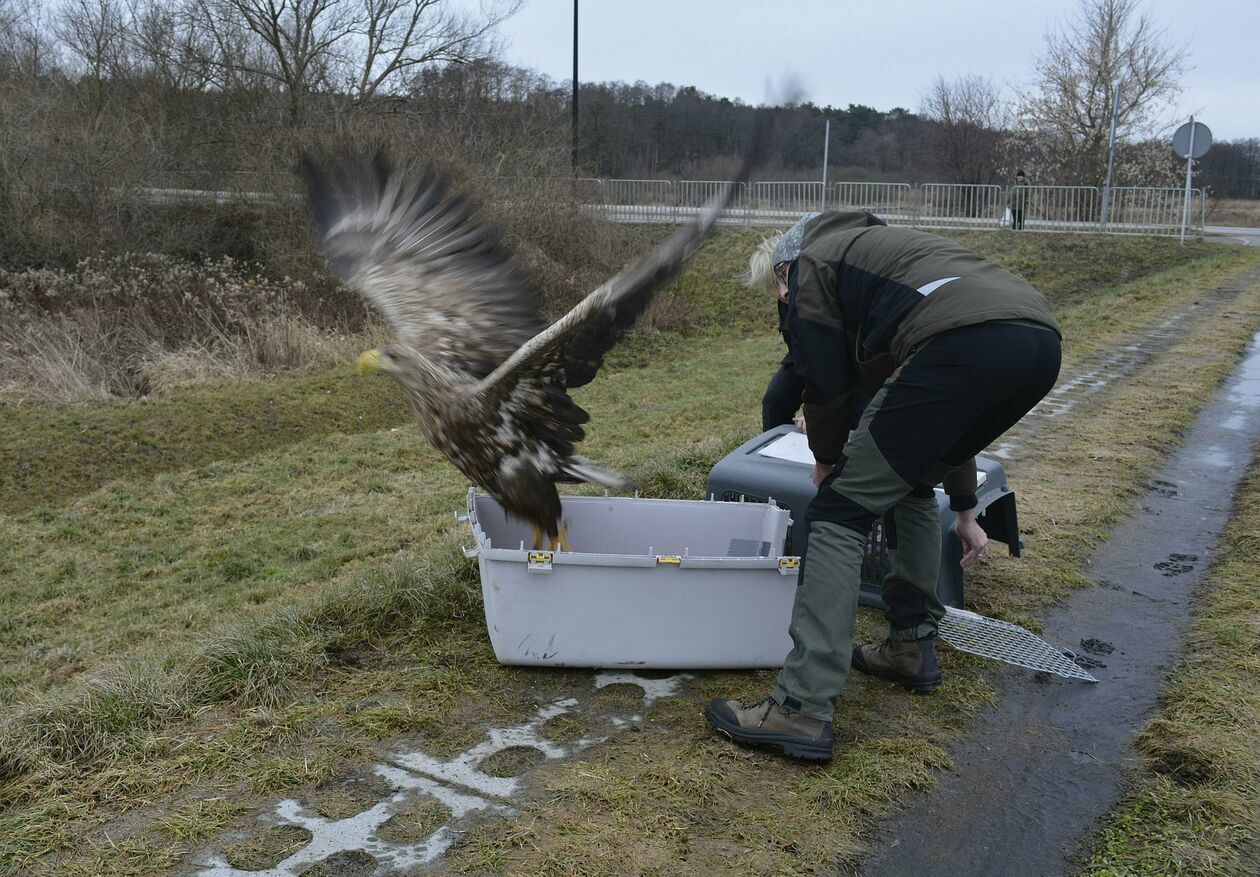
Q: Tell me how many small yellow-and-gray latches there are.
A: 3